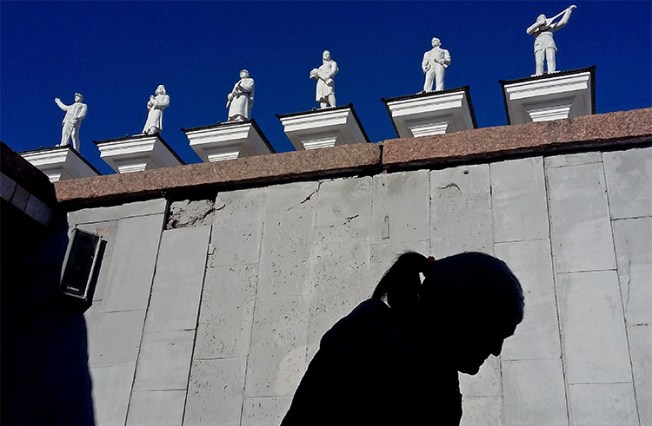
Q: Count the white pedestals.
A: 6